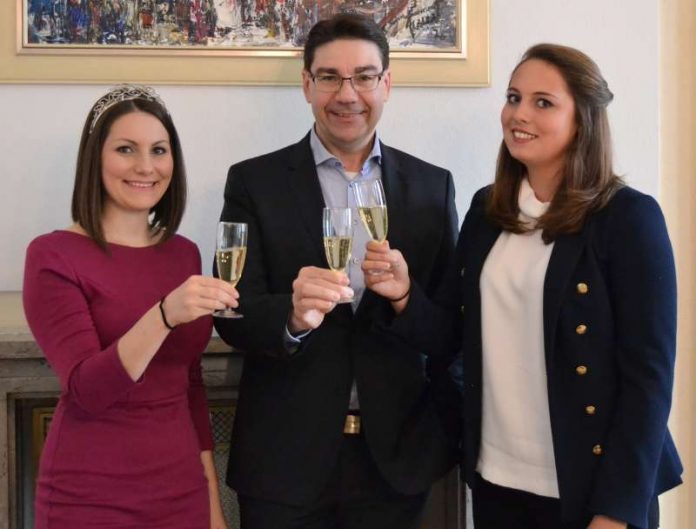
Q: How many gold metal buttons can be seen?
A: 5